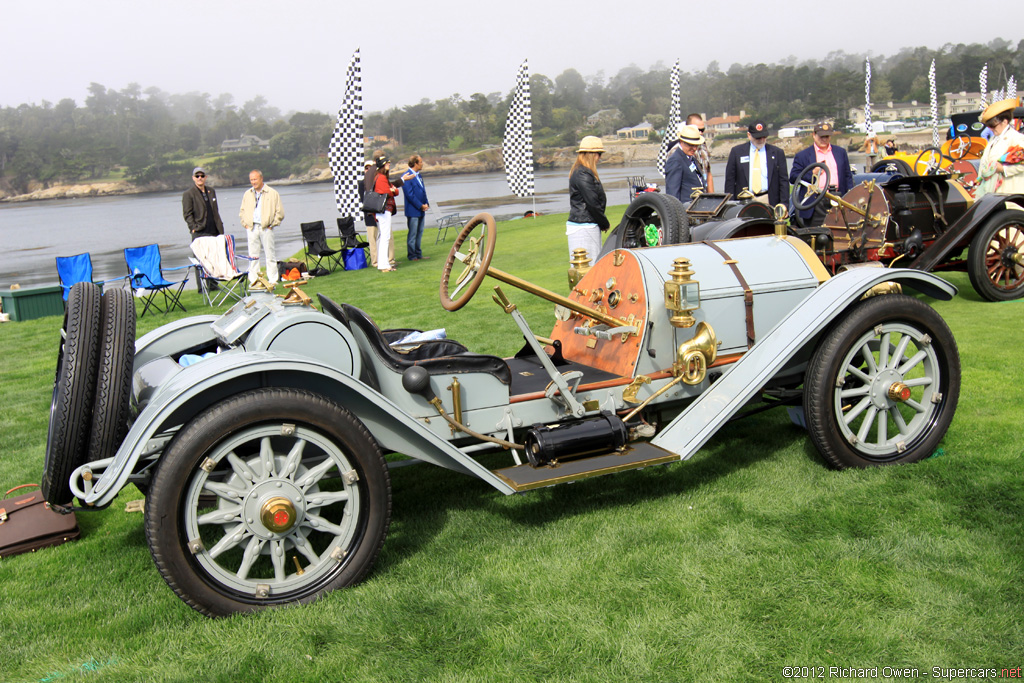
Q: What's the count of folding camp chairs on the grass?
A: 5